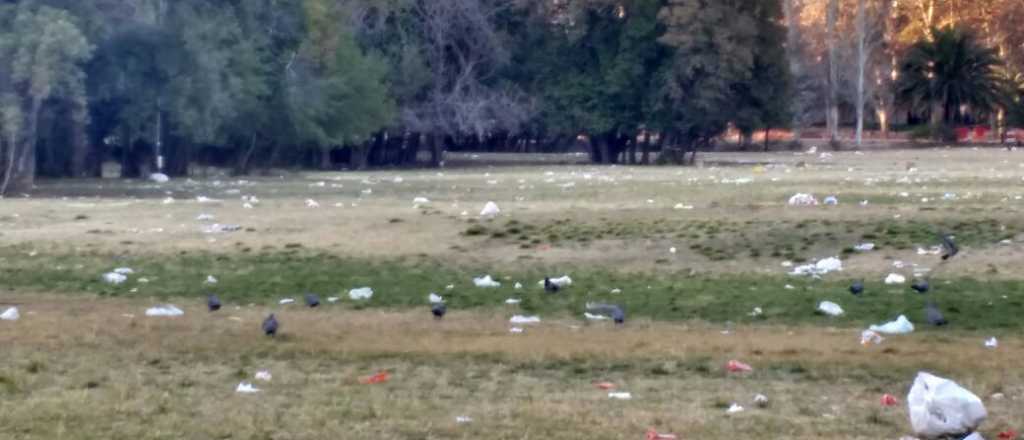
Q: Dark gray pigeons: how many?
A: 10